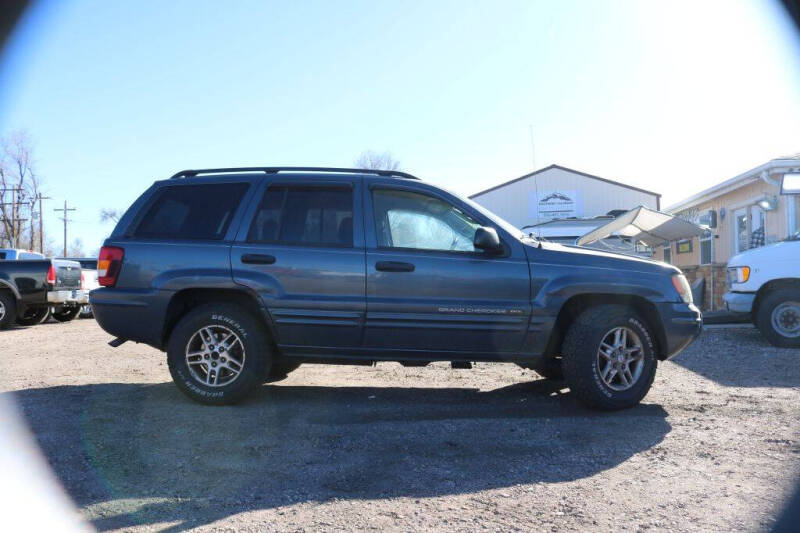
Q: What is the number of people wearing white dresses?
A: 0